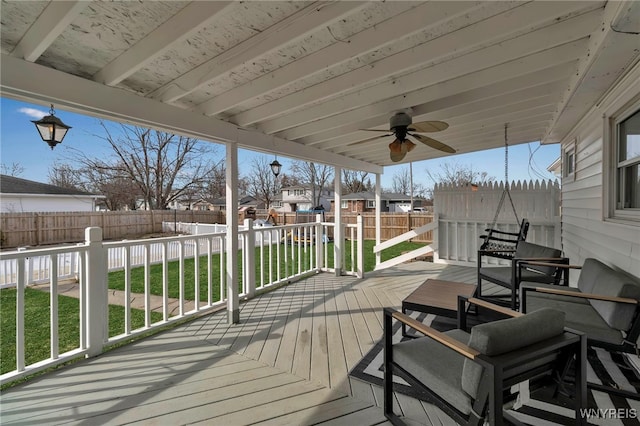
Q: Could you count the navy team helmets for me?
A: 0